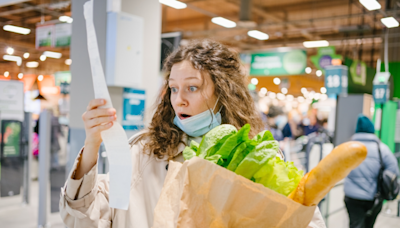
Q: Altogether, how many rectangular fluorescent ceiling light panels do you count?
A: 11